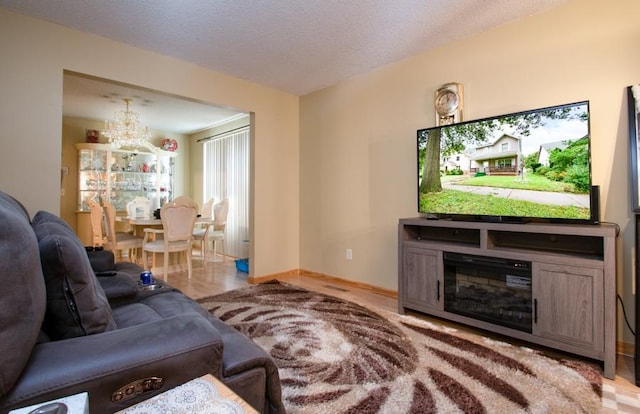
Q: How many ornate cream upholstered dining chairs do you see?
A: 6